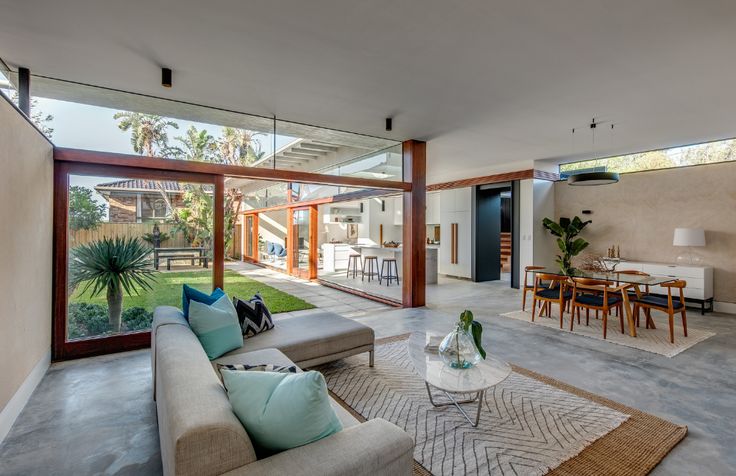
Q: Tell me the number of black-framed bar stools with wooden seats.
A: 3